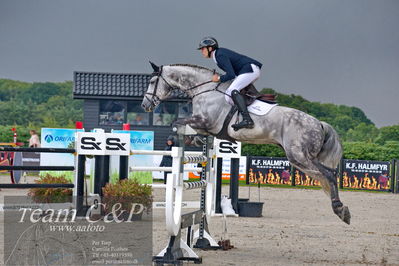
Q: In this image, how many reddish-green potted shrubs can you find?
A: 2